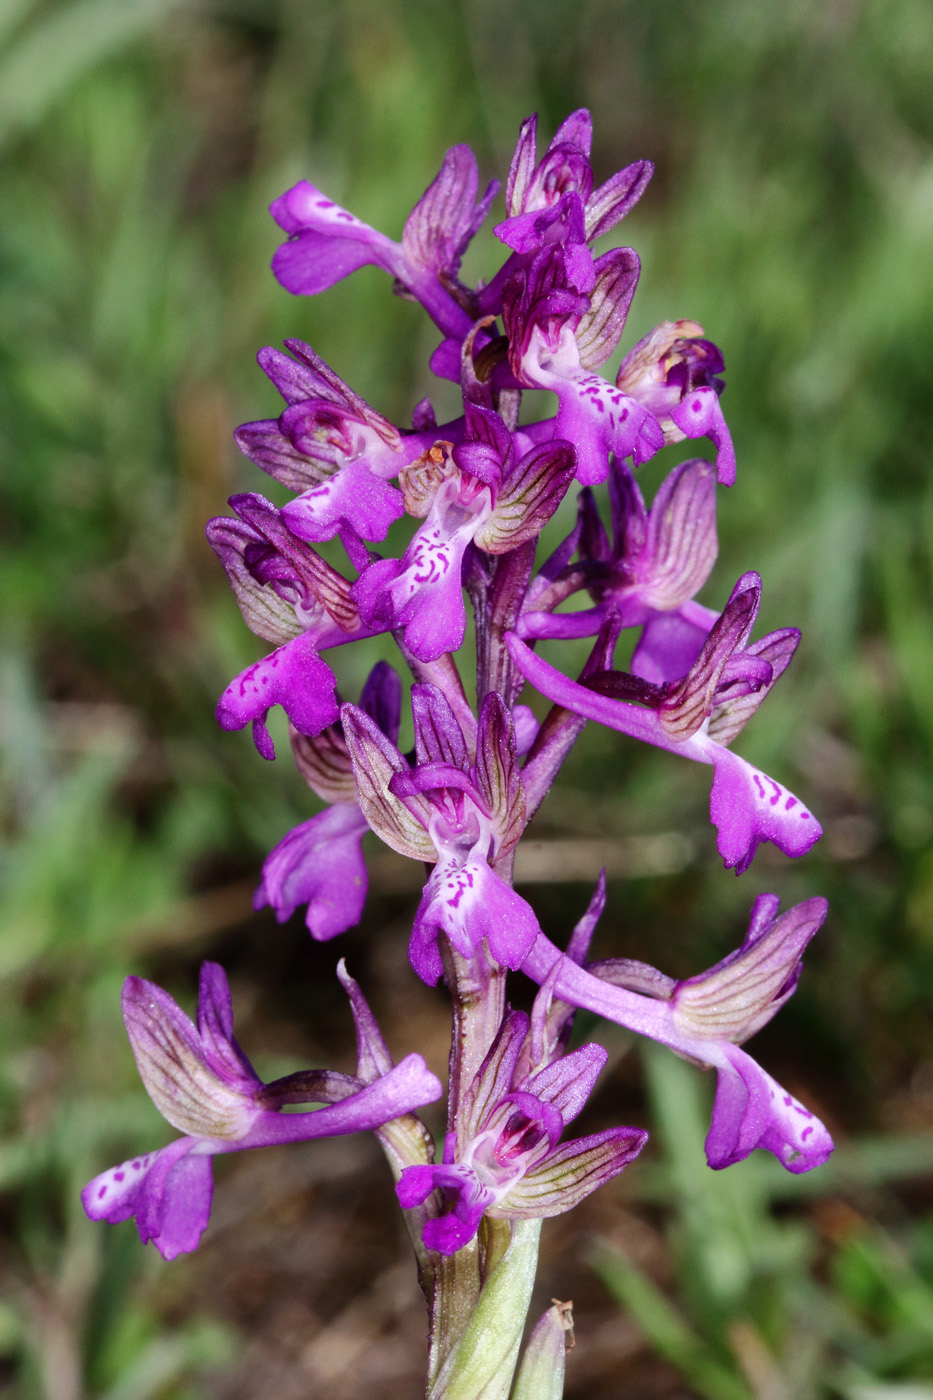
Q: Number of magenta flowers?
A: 14